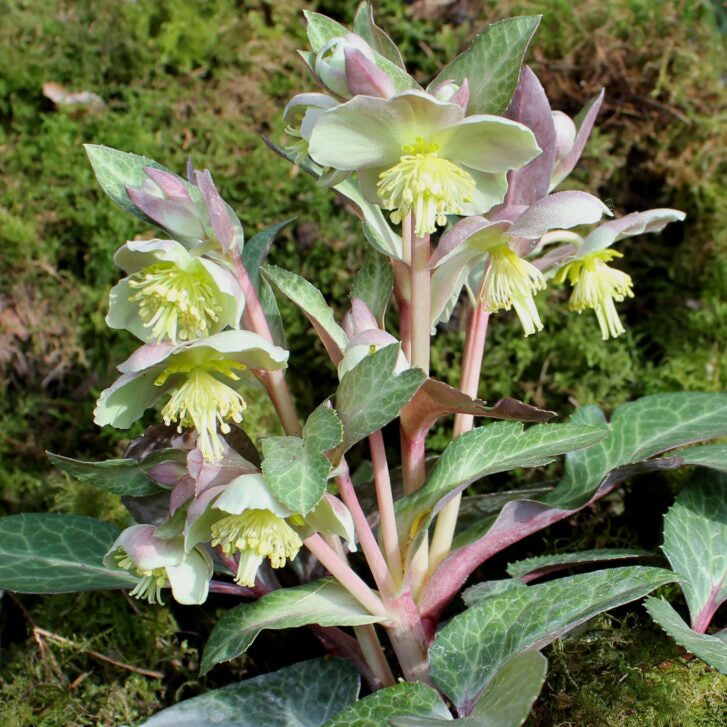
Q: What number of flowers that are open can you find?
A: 8